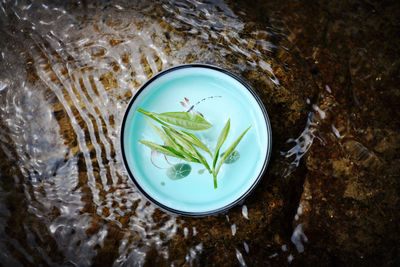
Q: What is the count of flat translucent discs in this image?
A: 2